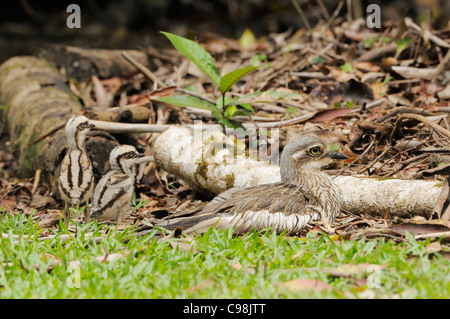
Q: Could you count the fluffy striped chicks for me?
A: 2